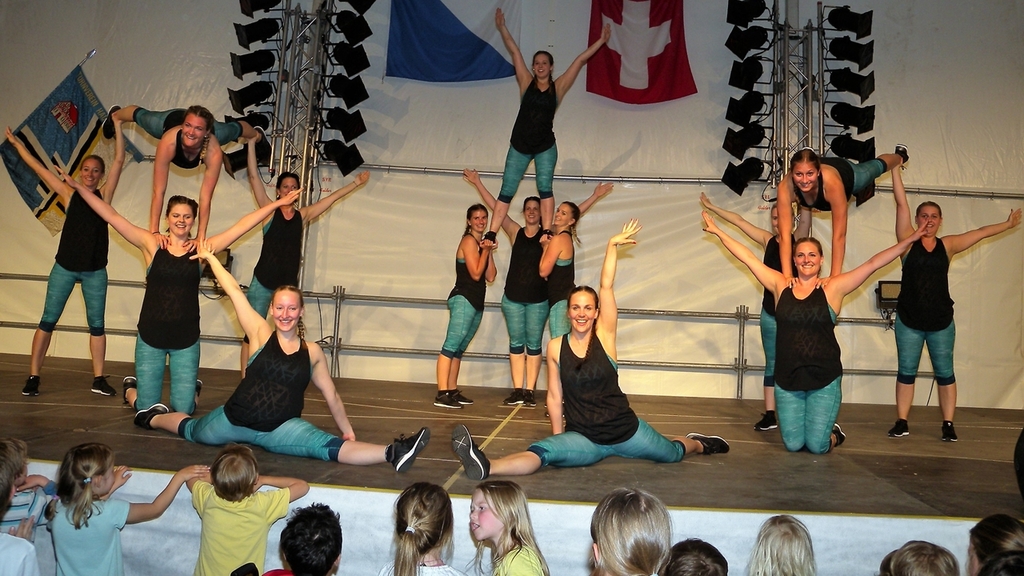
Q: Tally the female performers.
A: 14